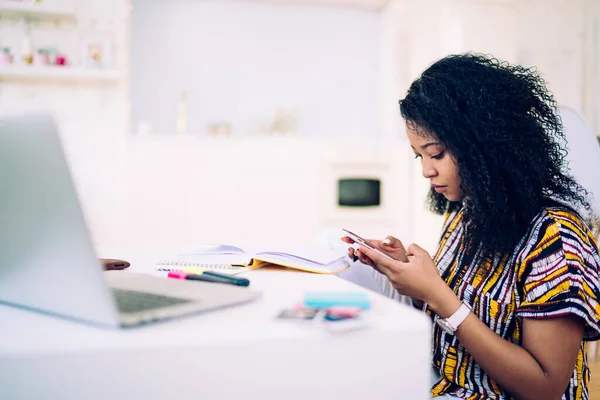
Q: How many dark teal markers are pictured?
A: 2